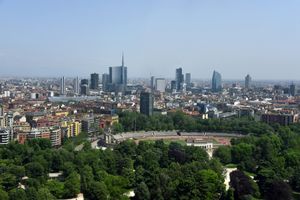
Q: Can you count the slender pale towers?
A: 2